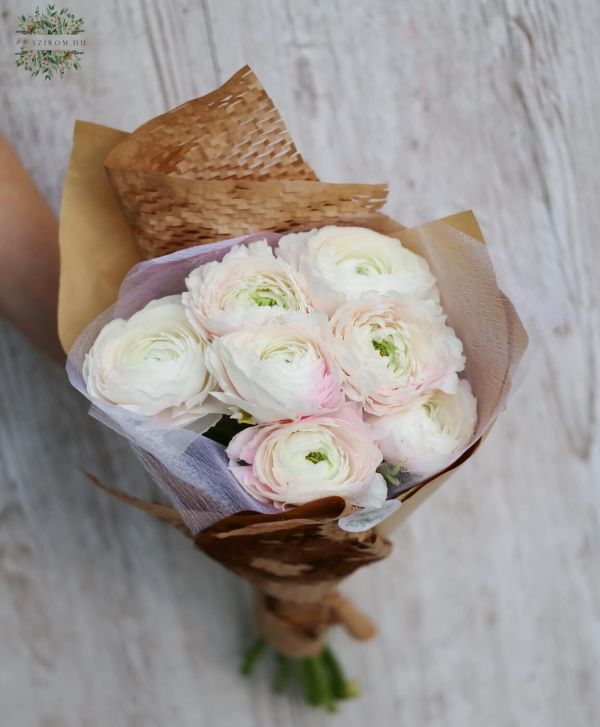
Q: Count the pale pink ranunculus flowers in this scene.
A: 7